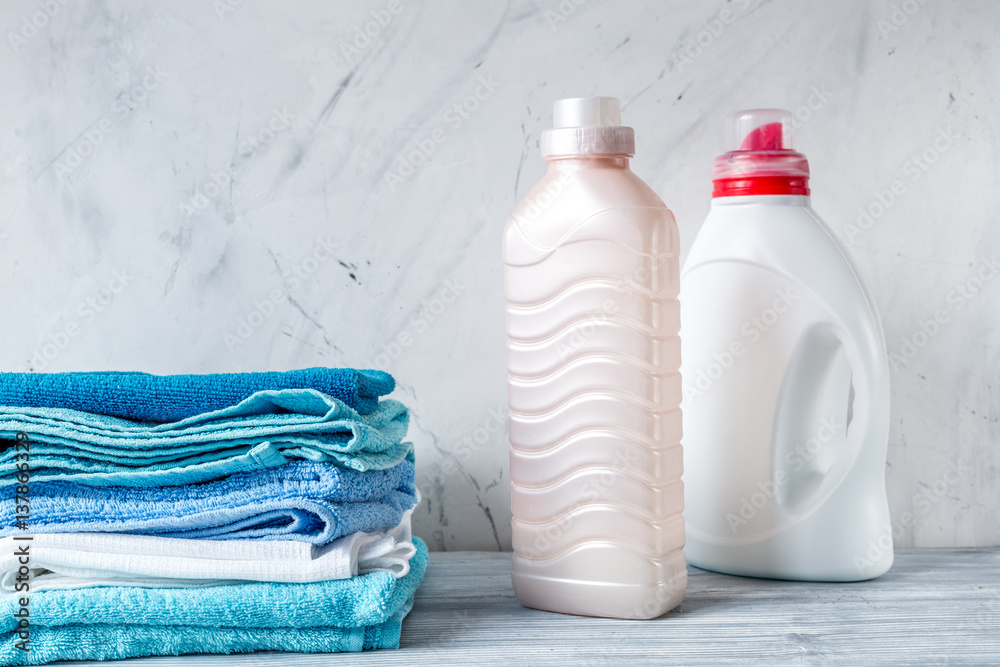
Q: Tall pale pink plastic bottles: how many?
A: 1